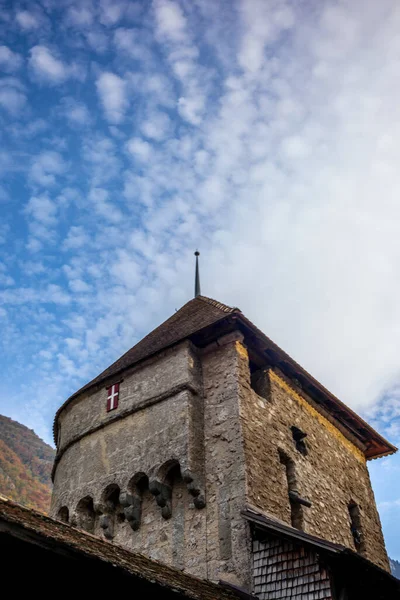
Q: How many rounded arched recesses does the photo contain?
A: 5